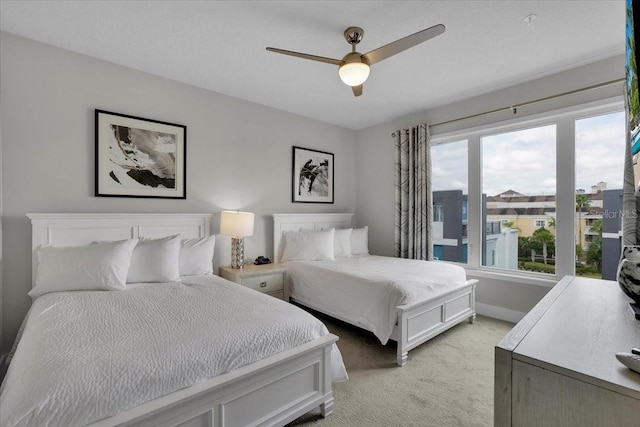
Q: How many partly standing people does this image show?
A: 0